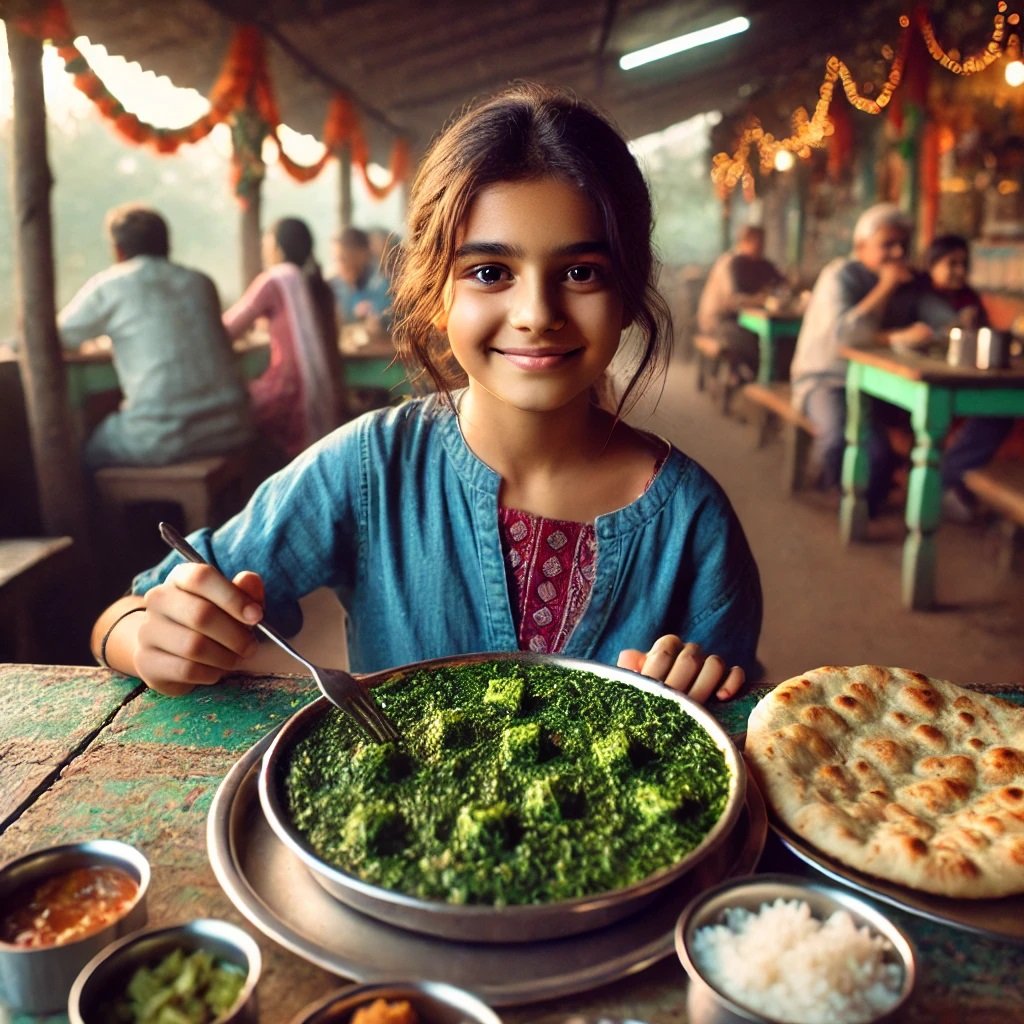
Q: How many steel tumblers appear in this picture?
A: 2